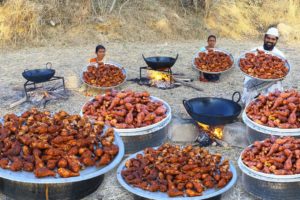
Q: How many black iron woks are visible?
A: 3